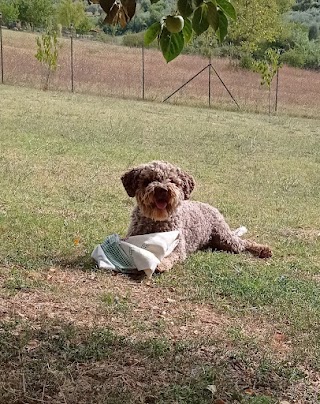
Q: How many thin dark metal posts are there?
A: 5